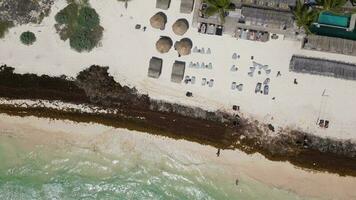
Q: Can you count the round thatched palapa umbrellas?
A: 4